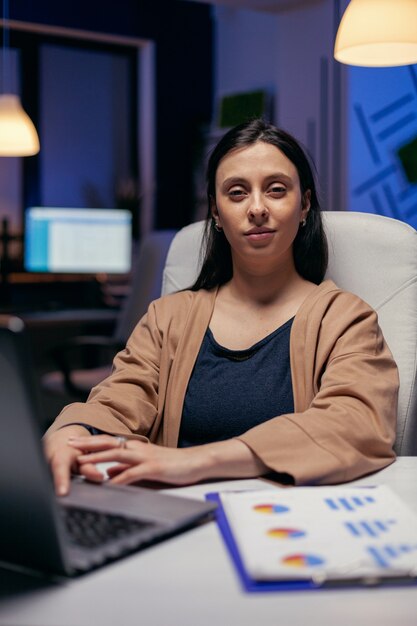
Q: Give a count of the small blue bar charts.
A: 3